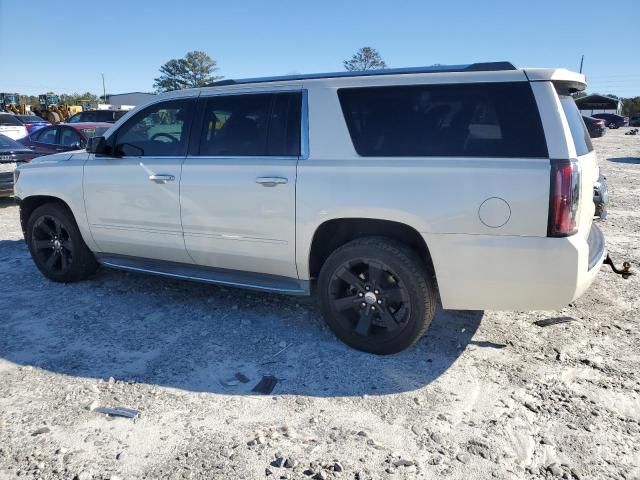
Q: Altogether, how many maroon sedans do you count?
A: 1